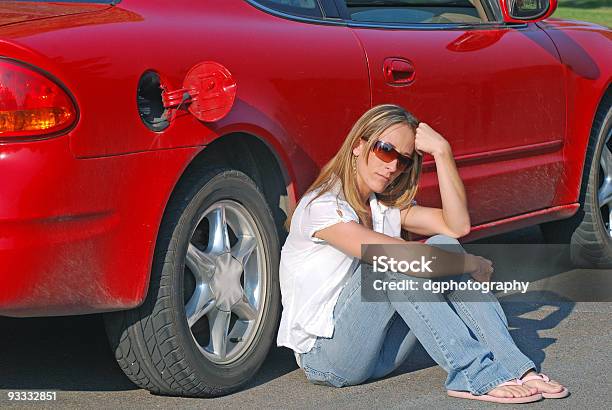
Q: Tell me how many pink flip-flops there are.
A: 2